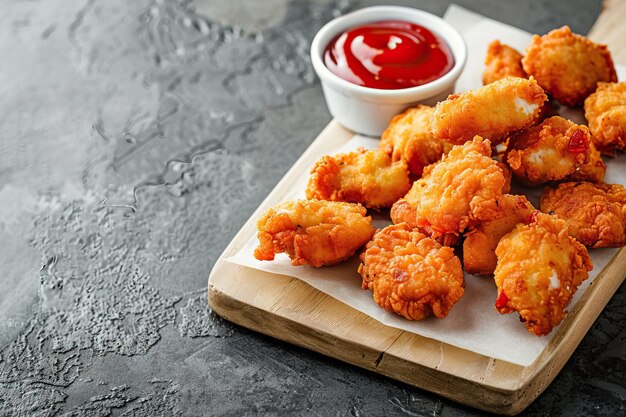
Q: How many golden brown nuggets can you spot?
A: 13